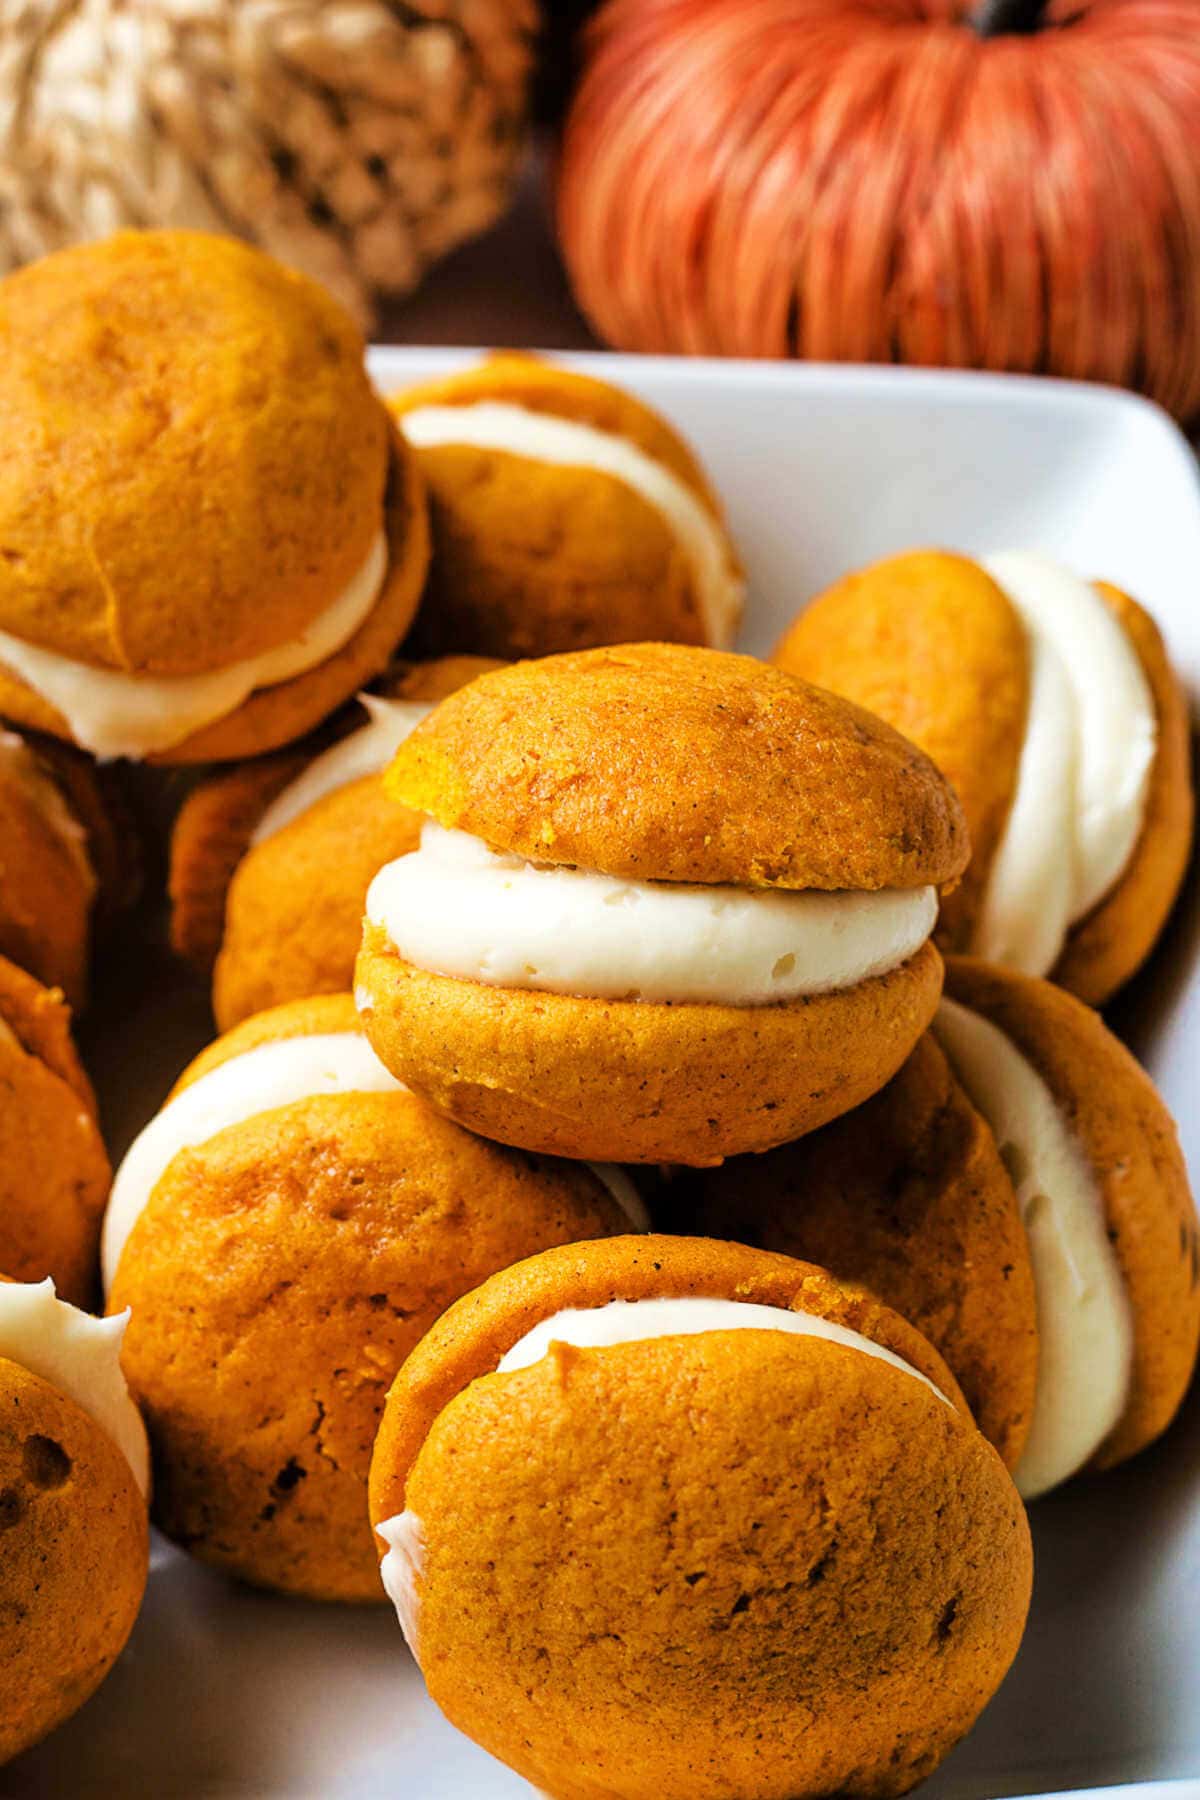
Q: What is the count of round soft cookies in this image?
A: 11